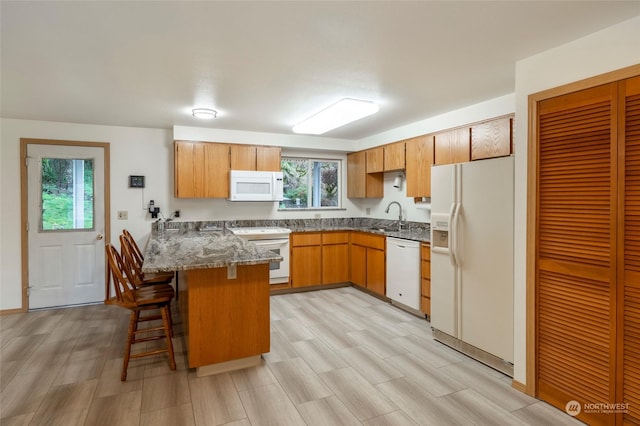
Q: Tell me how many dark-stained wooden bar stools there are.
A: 3